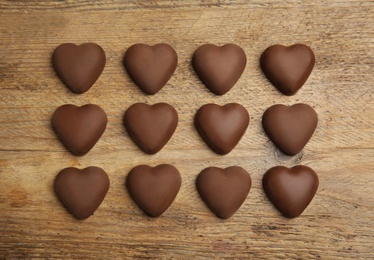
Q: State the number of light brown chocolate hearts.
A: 12